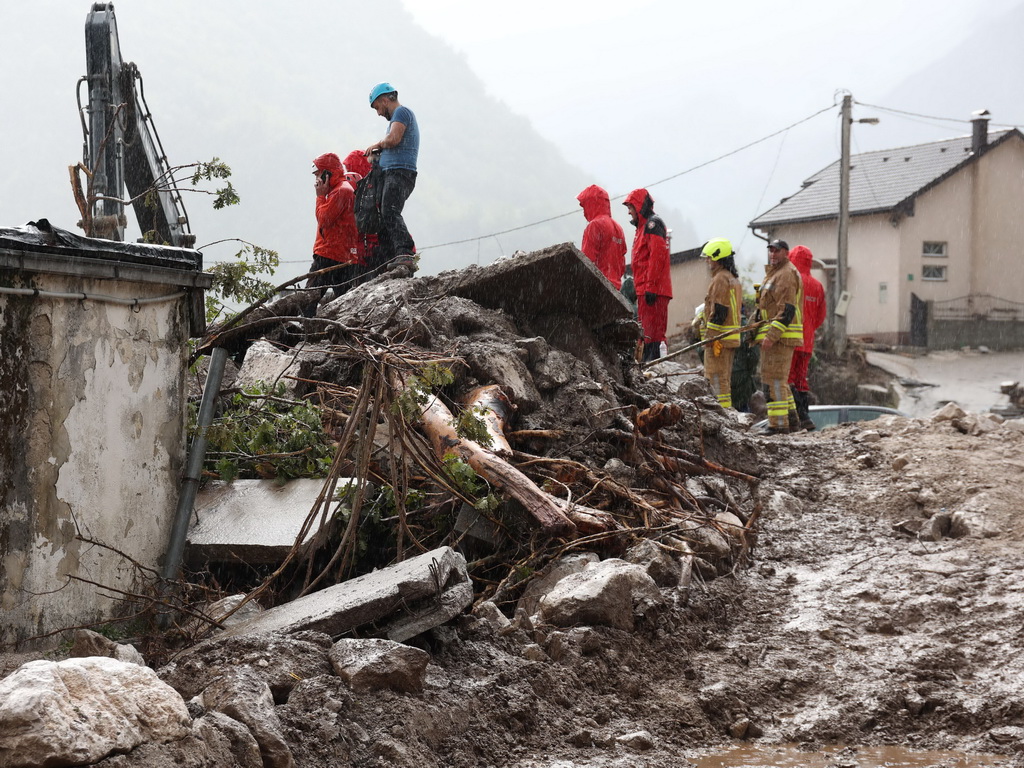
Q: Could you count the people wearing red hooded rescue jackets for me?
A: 5